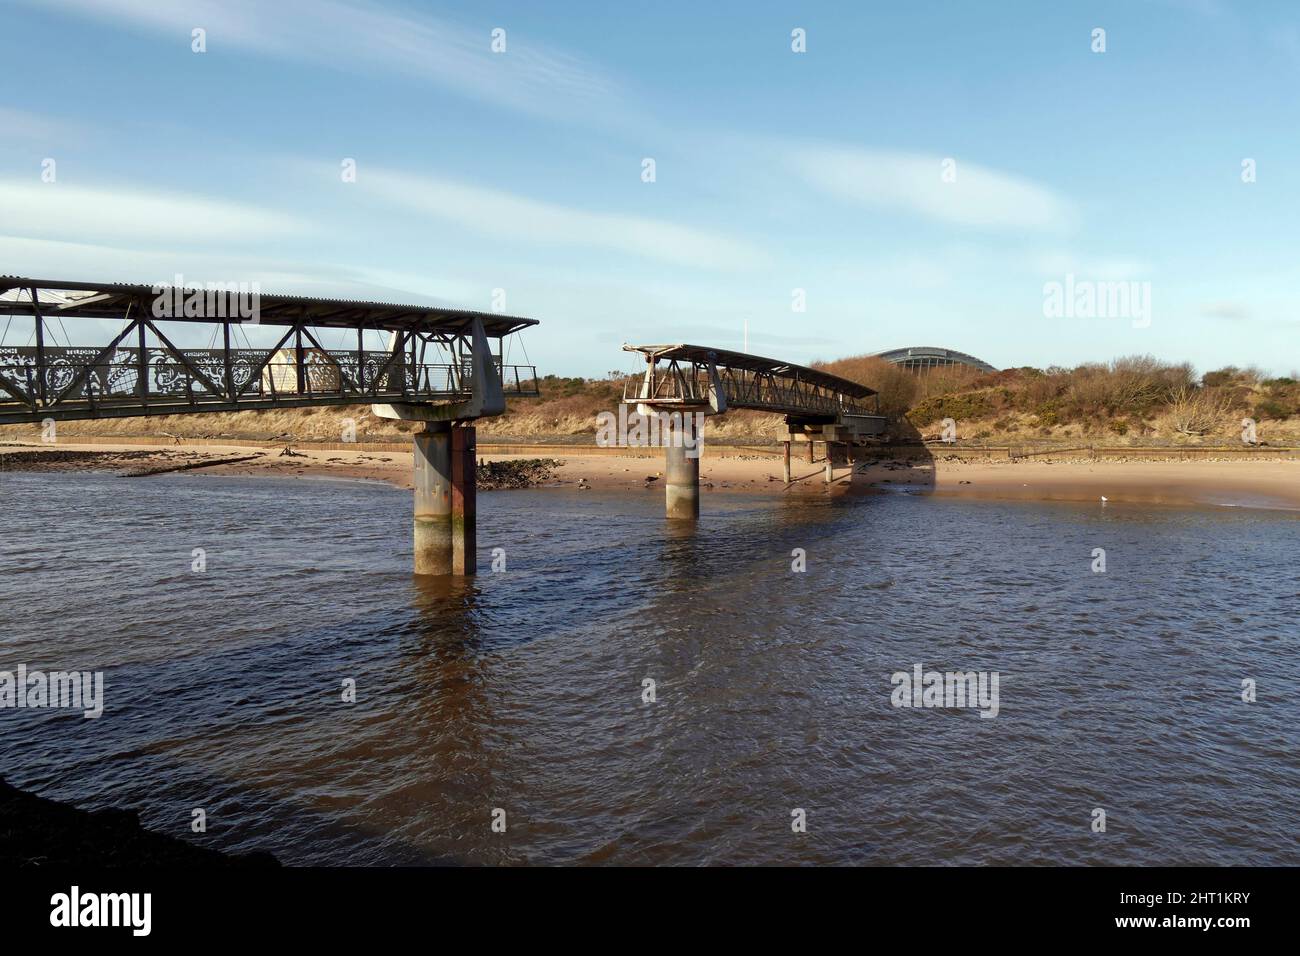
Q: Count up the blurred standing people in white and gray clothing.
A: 0